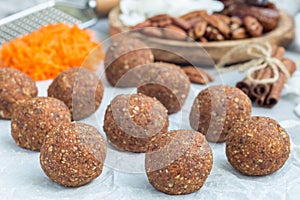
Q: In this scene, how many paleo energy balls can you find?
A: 10